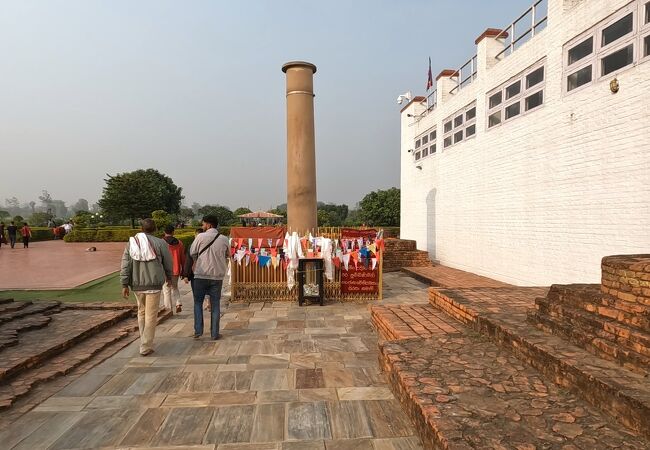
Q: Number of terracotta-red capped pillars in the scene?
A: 3